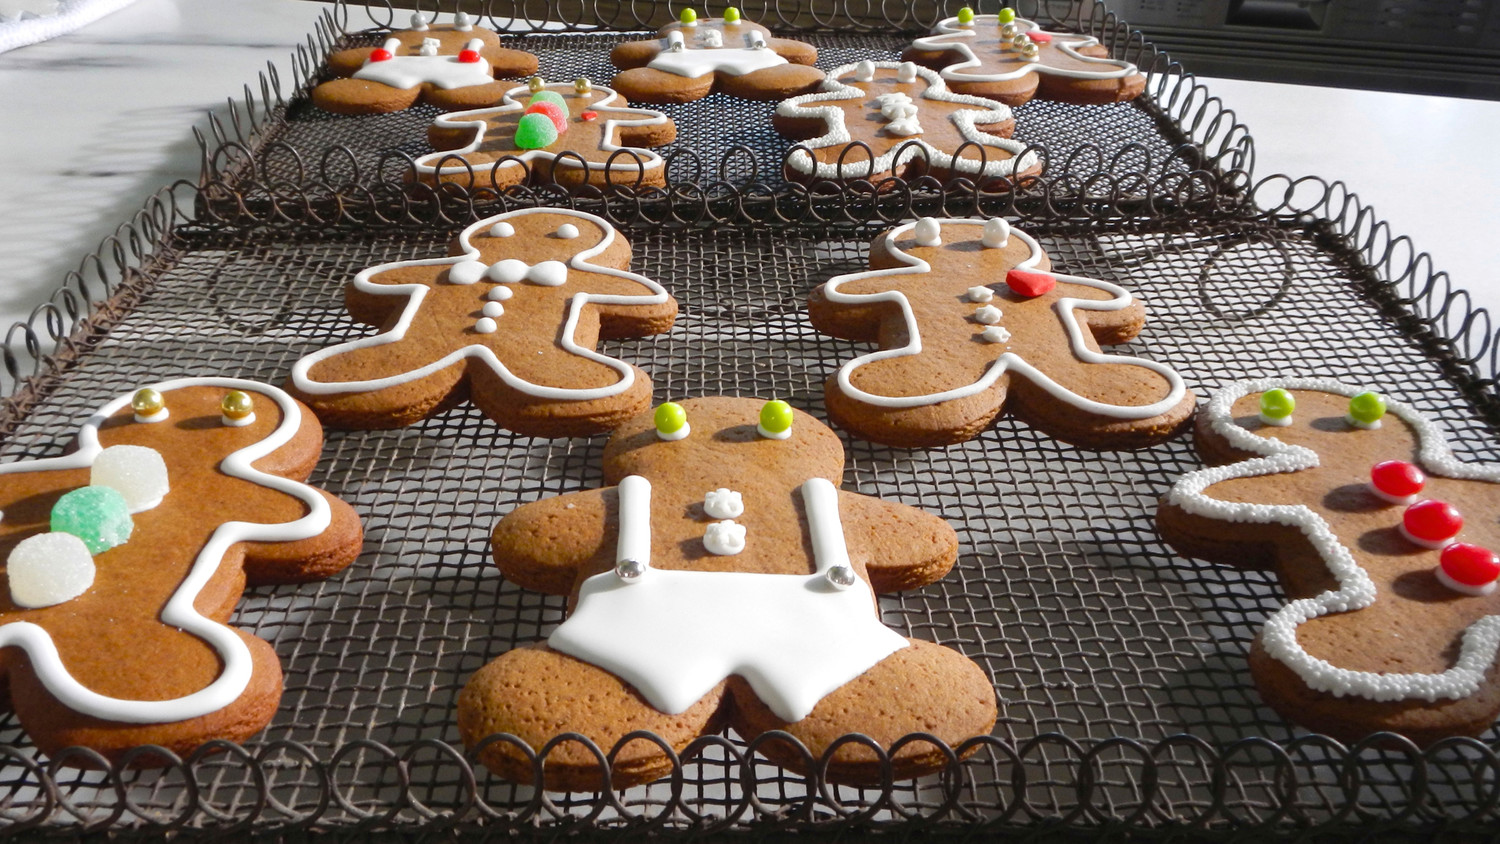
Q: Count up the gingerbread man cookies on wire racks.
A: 10